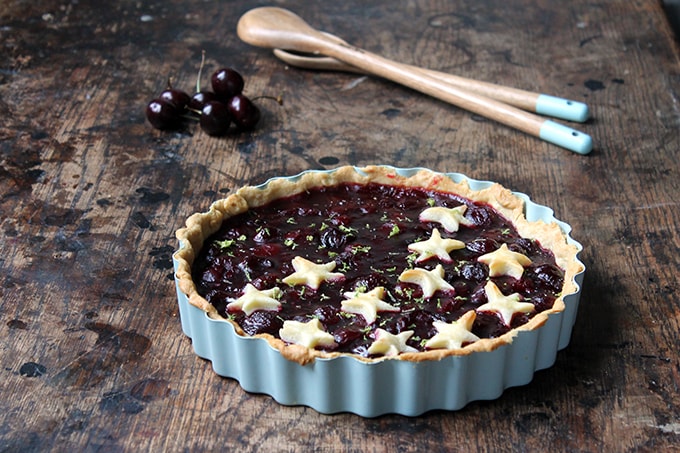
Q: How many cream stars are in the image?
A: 11